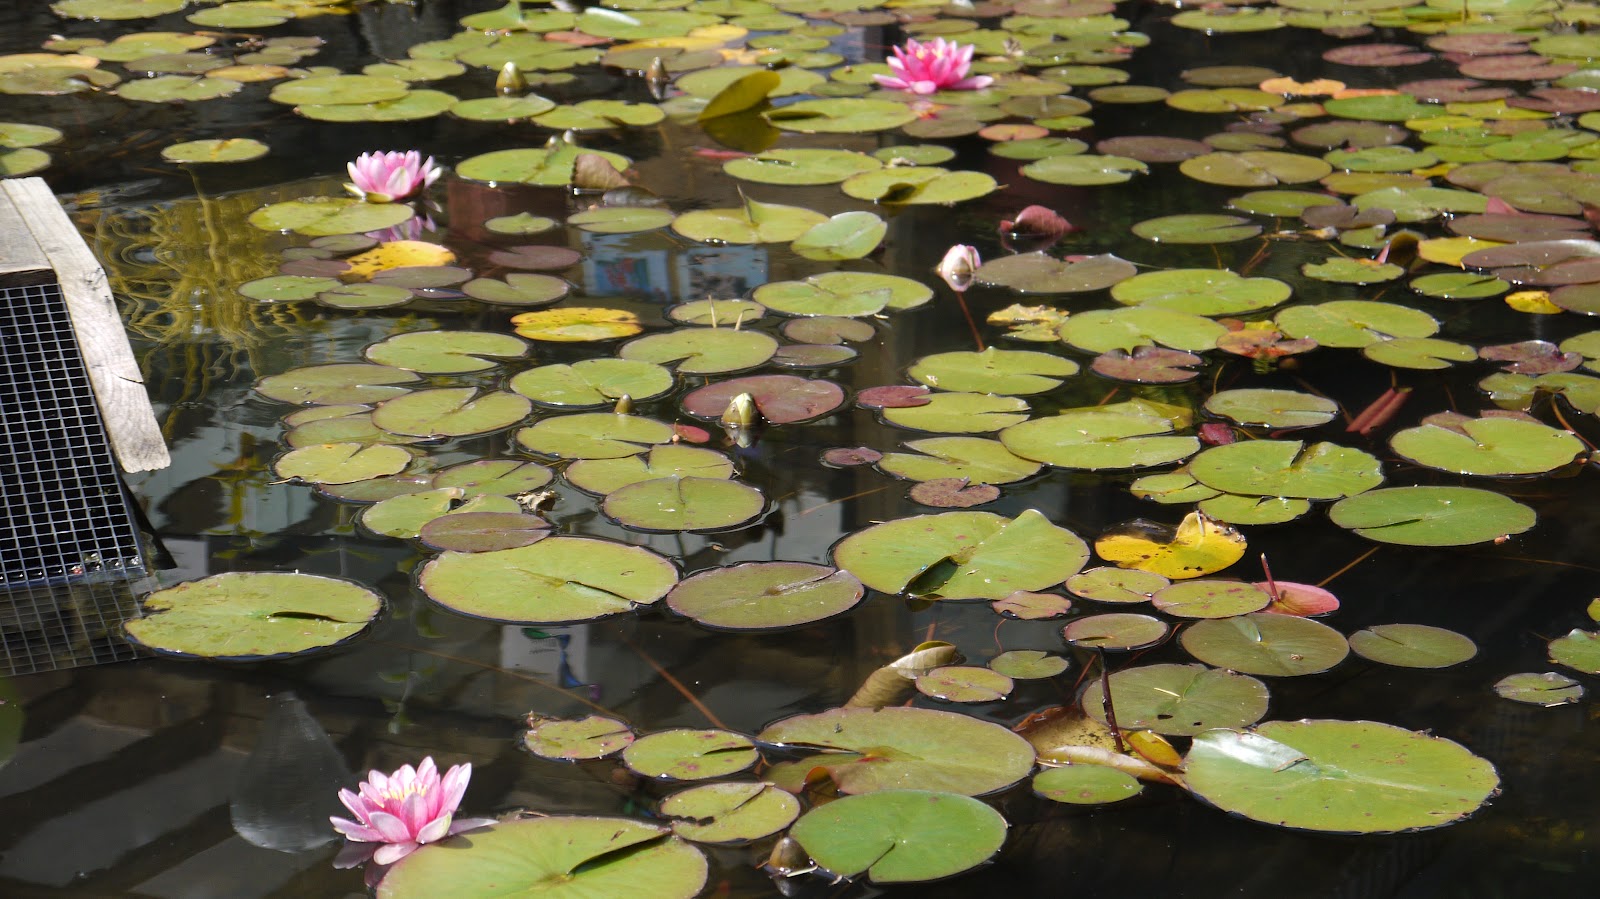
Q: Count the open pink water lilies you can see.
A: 3